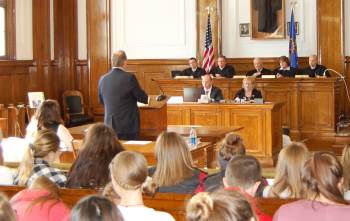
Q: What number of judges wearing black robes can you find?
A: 5